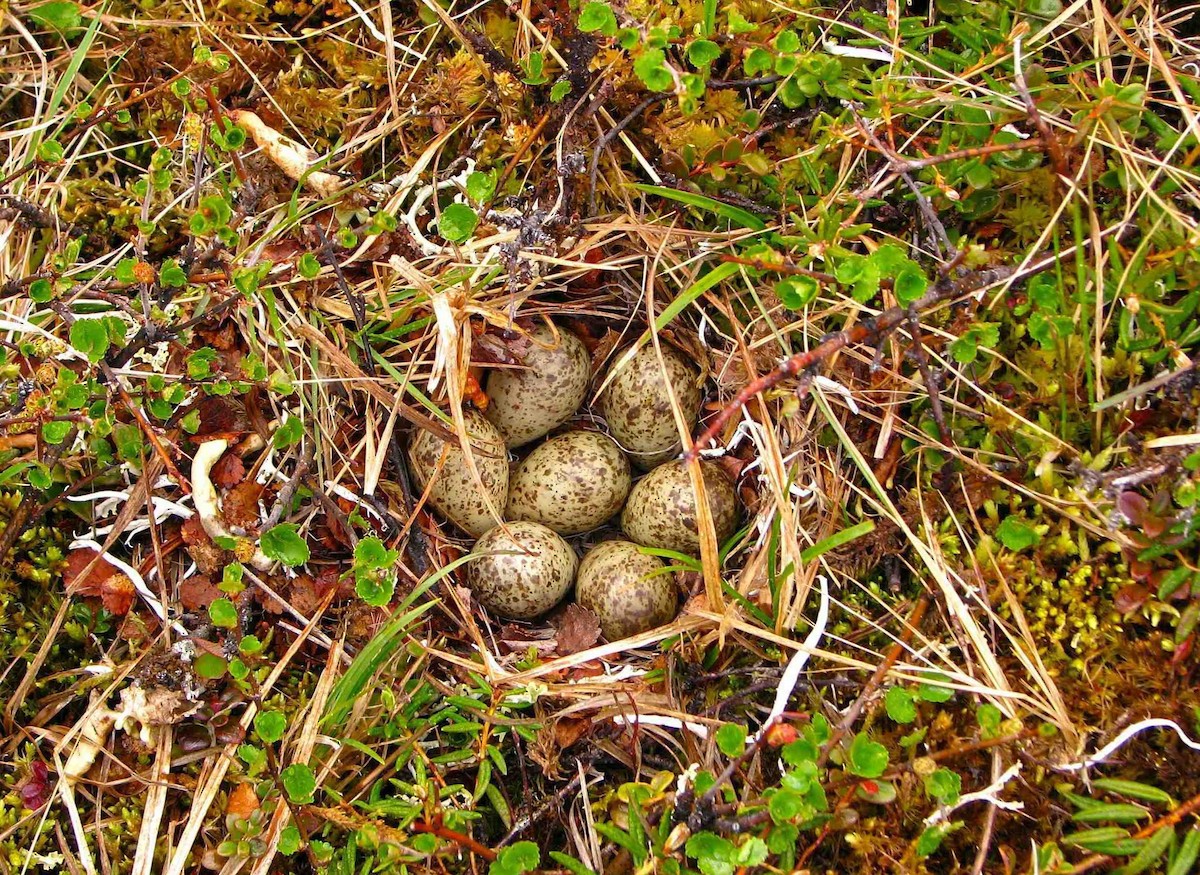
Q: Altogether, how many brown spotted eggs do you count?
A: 7